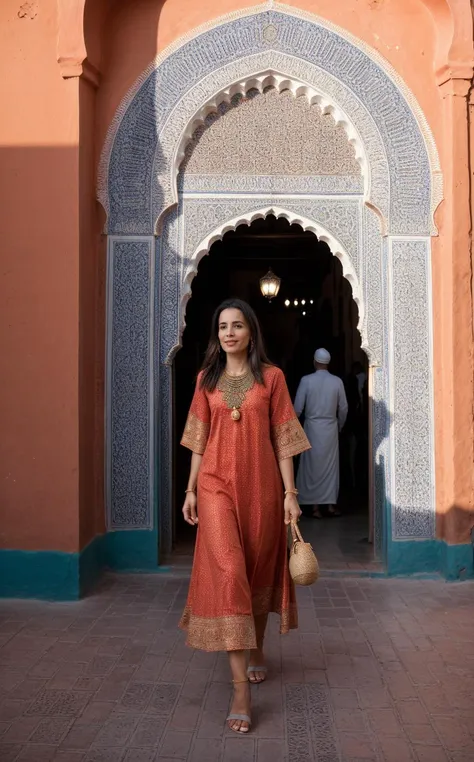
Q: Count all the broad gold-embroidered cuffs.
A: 2